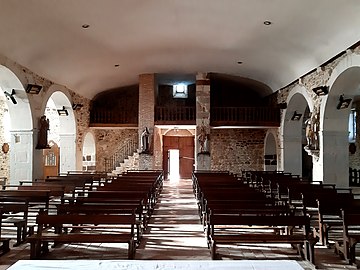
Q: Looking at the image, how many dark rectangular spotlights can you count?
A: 8